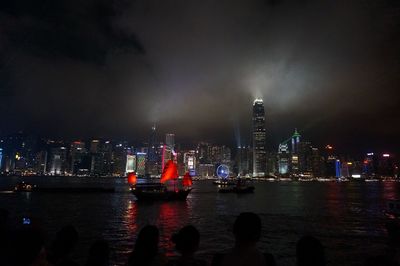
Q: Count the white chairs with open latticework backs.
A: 0